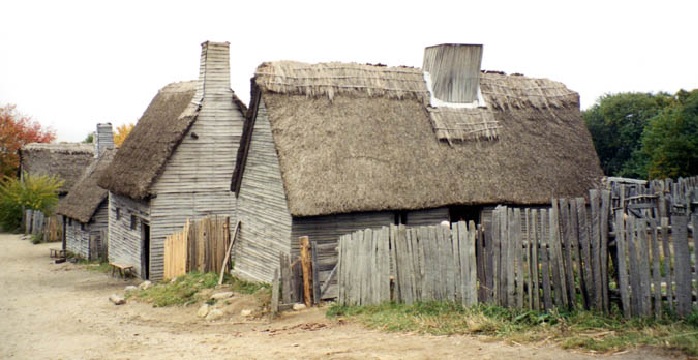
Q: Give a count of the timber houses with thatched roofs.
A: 4